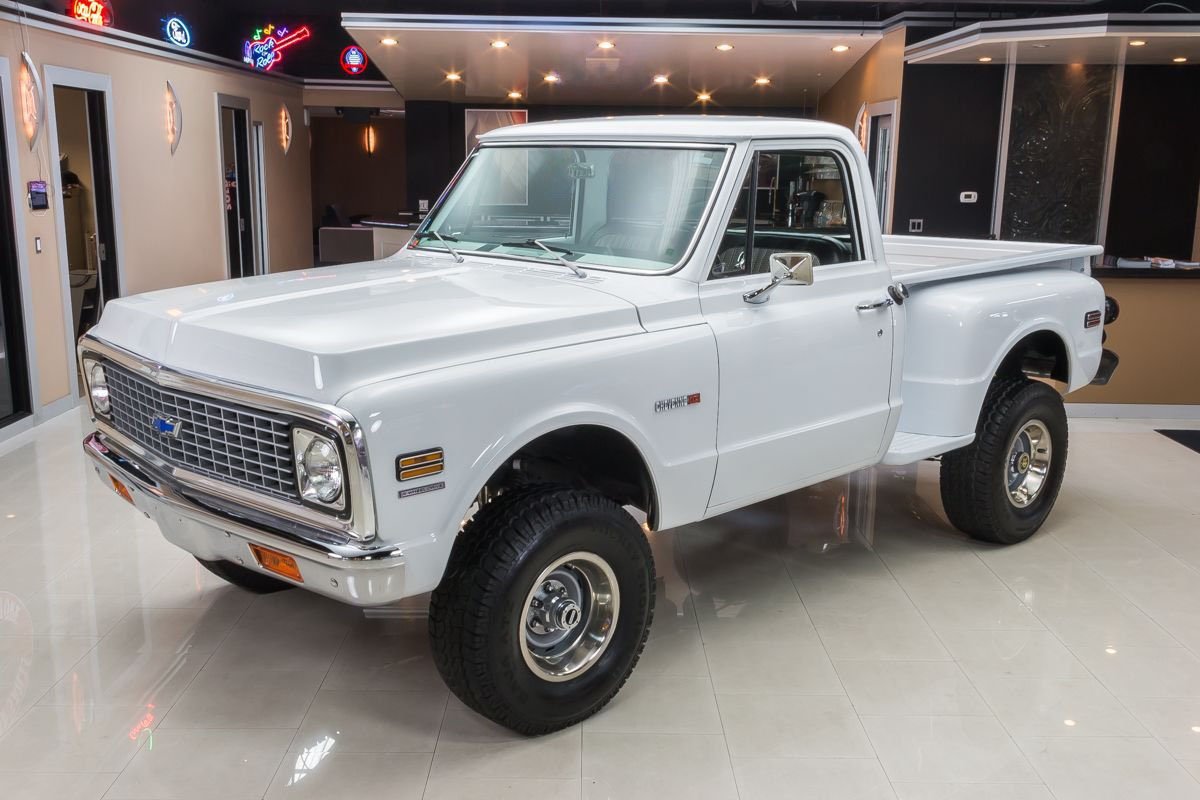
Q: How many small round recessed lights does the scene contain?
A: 14